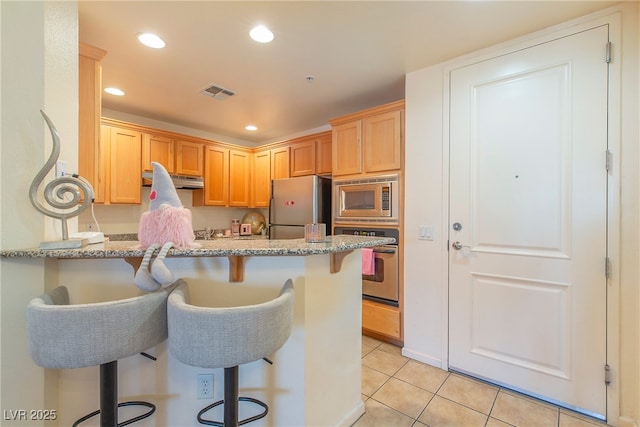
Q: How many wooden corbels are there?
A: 3